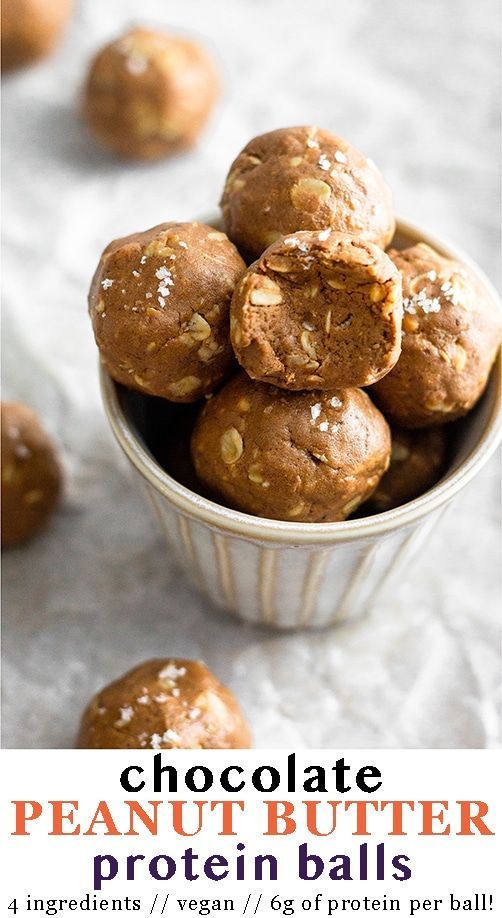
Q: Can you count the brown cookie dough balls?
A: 10